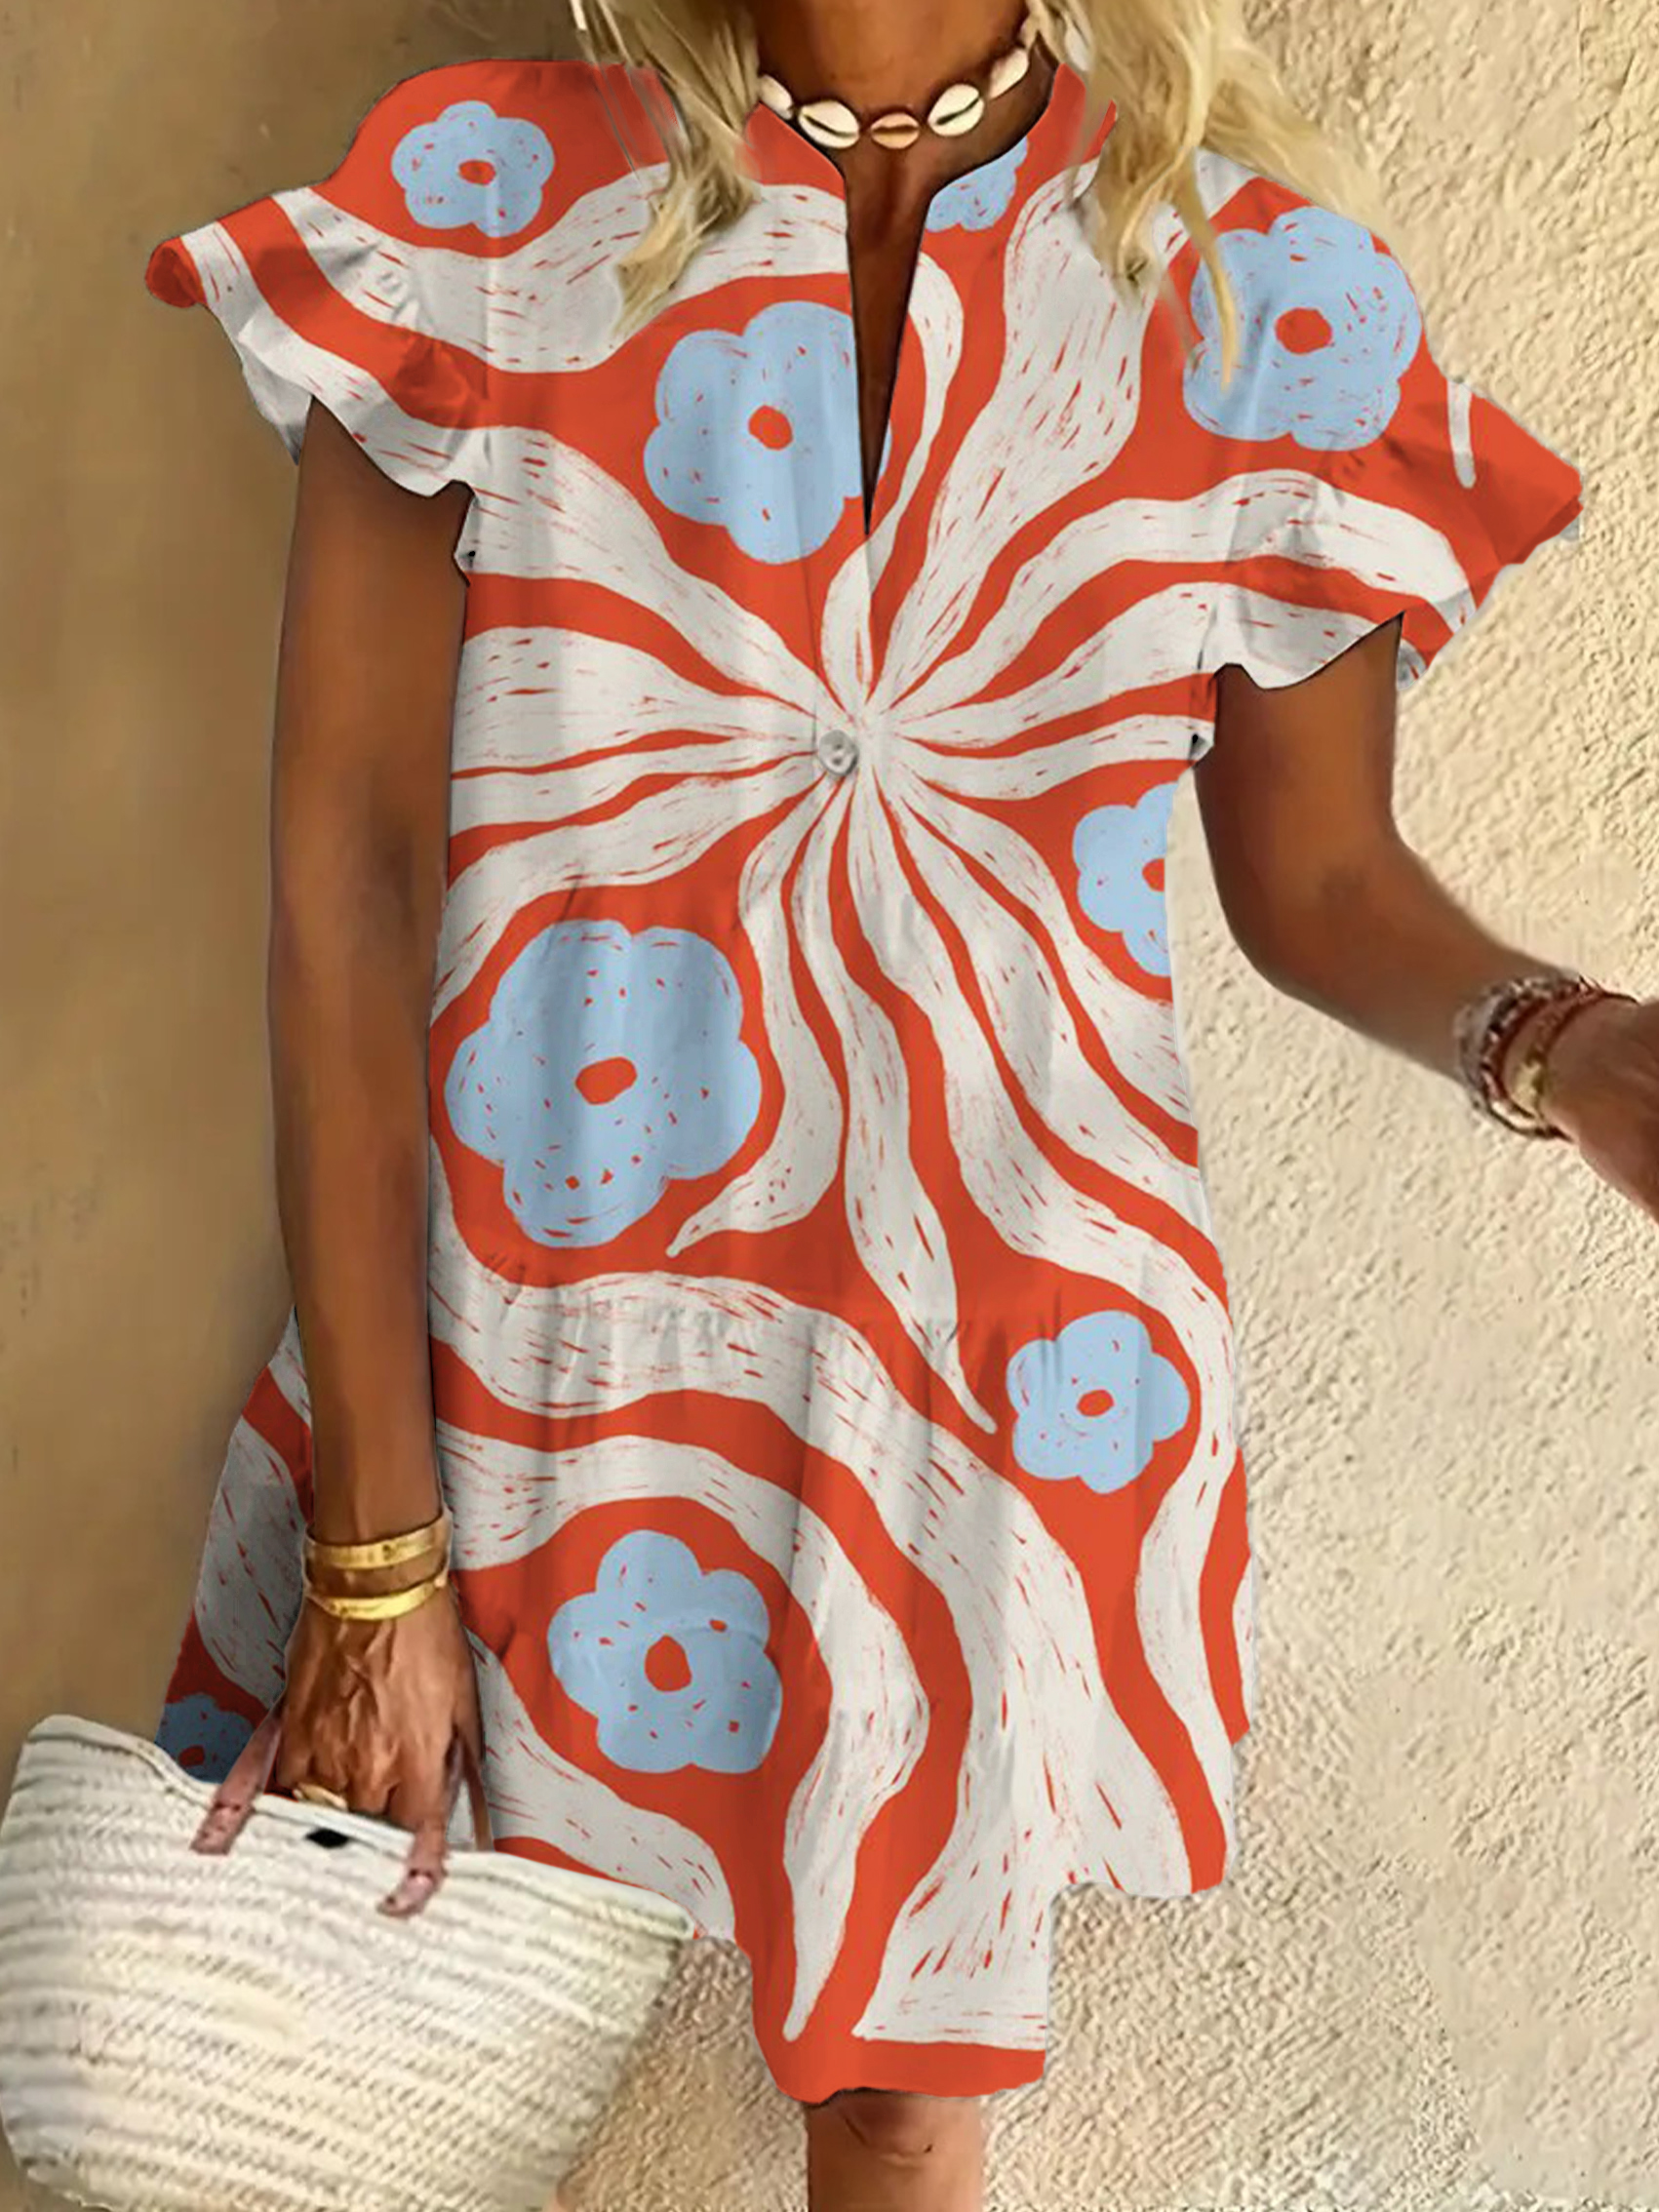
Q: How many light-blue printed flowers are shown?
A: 9